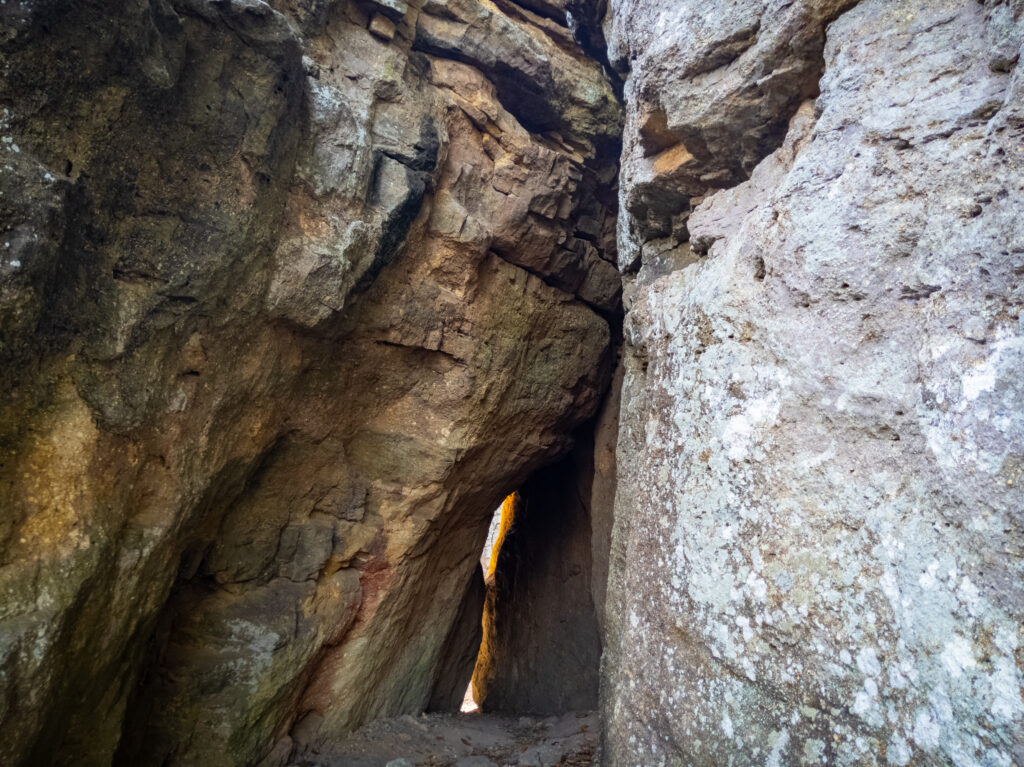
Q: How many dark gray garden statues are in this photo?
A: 0